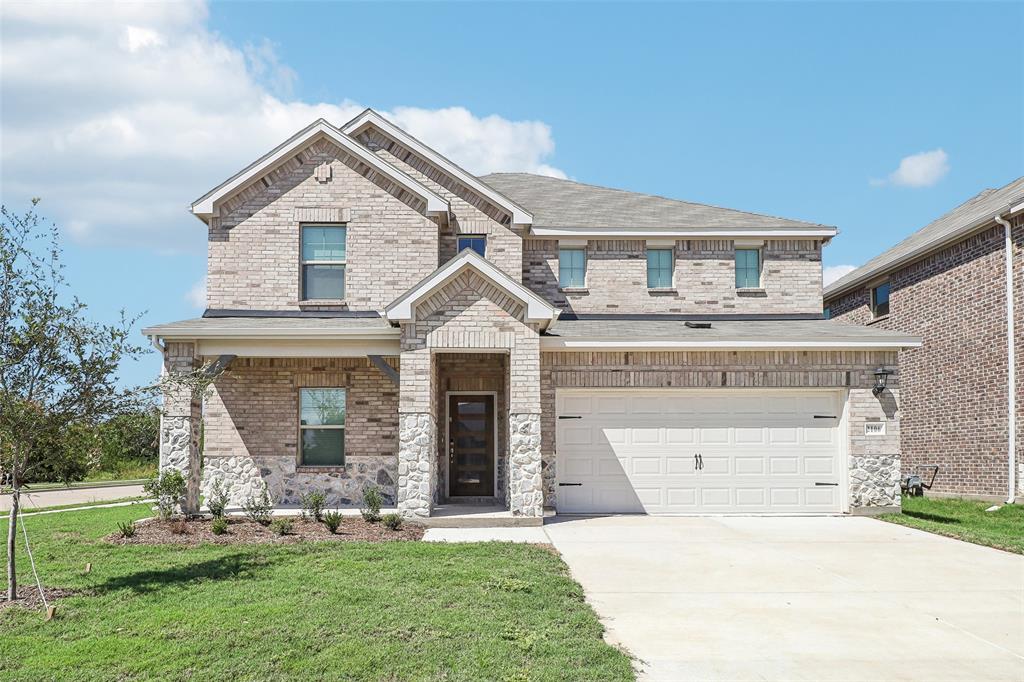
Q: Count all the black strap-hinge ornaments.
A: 4